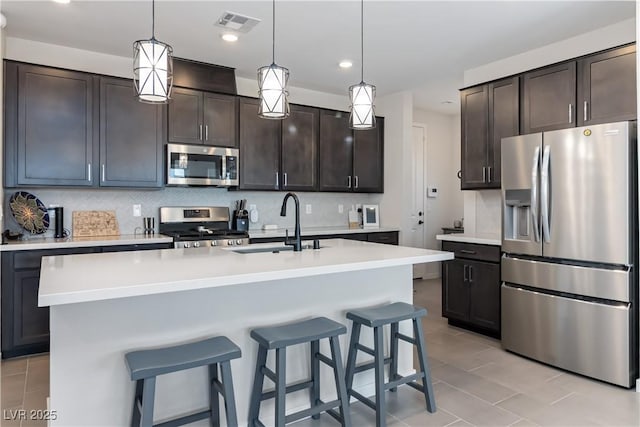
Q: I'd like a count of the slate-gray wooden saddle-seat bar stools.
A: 3